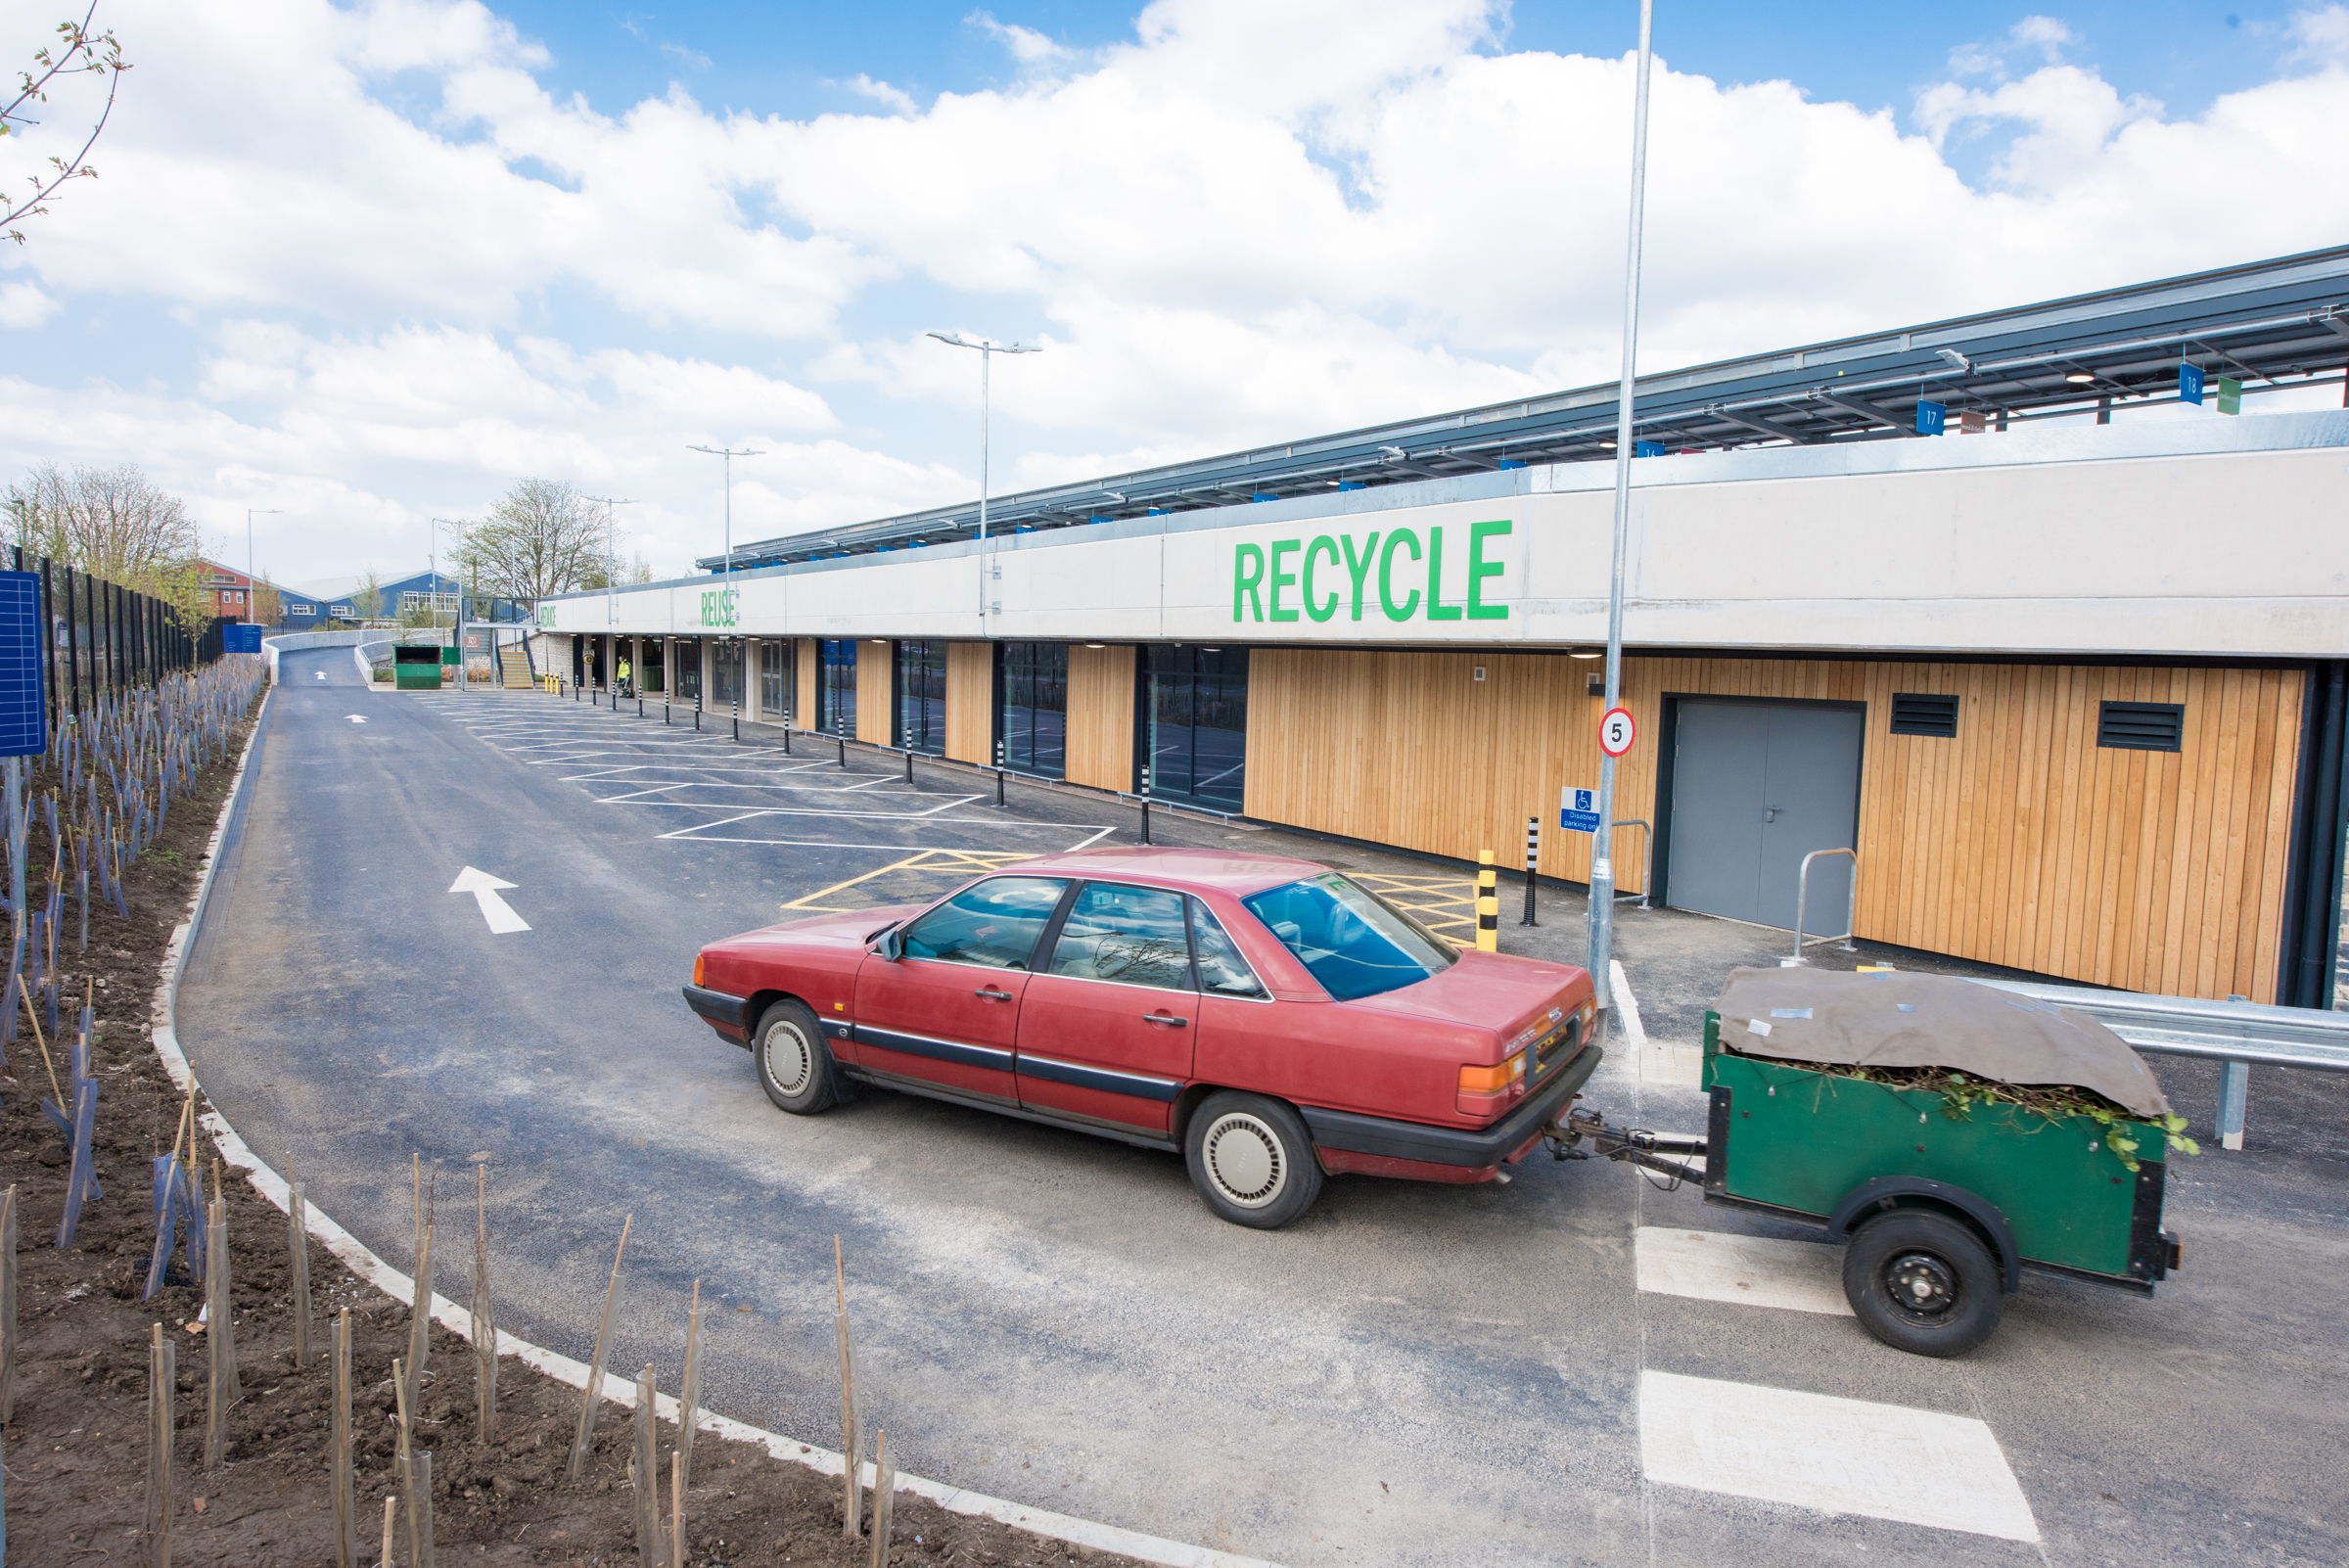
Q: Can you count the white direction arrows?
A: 3